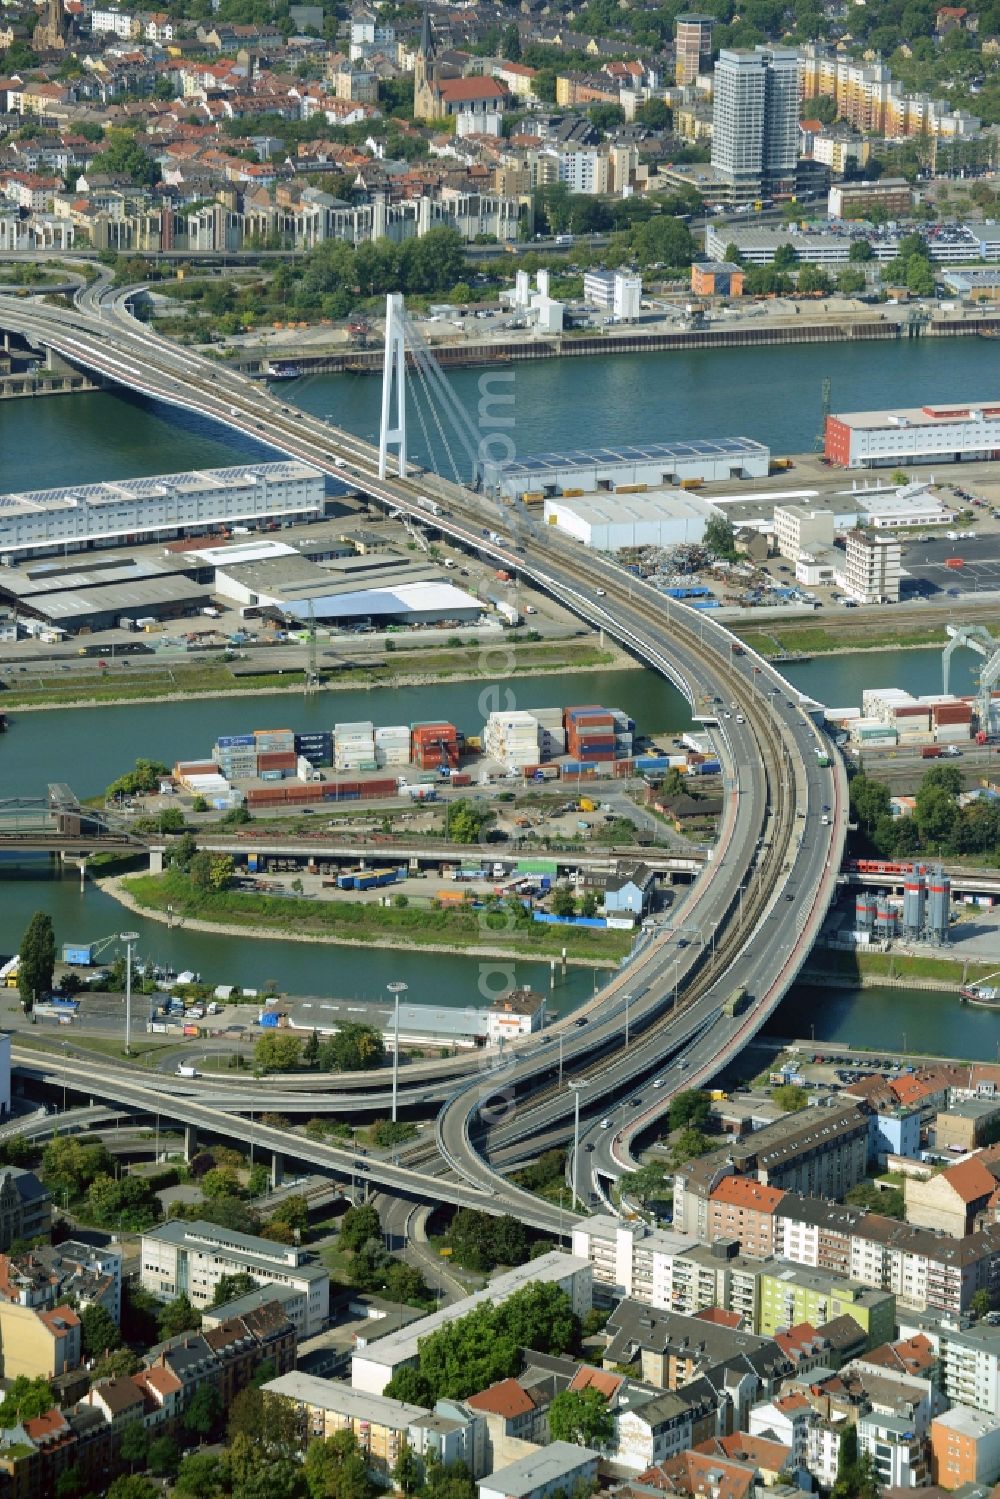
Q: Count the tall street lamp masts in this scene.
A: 3